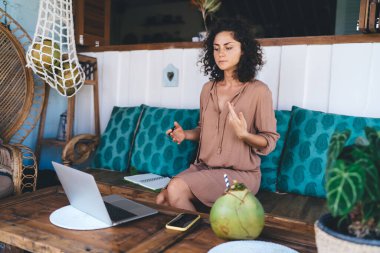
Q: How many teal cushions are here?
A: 4